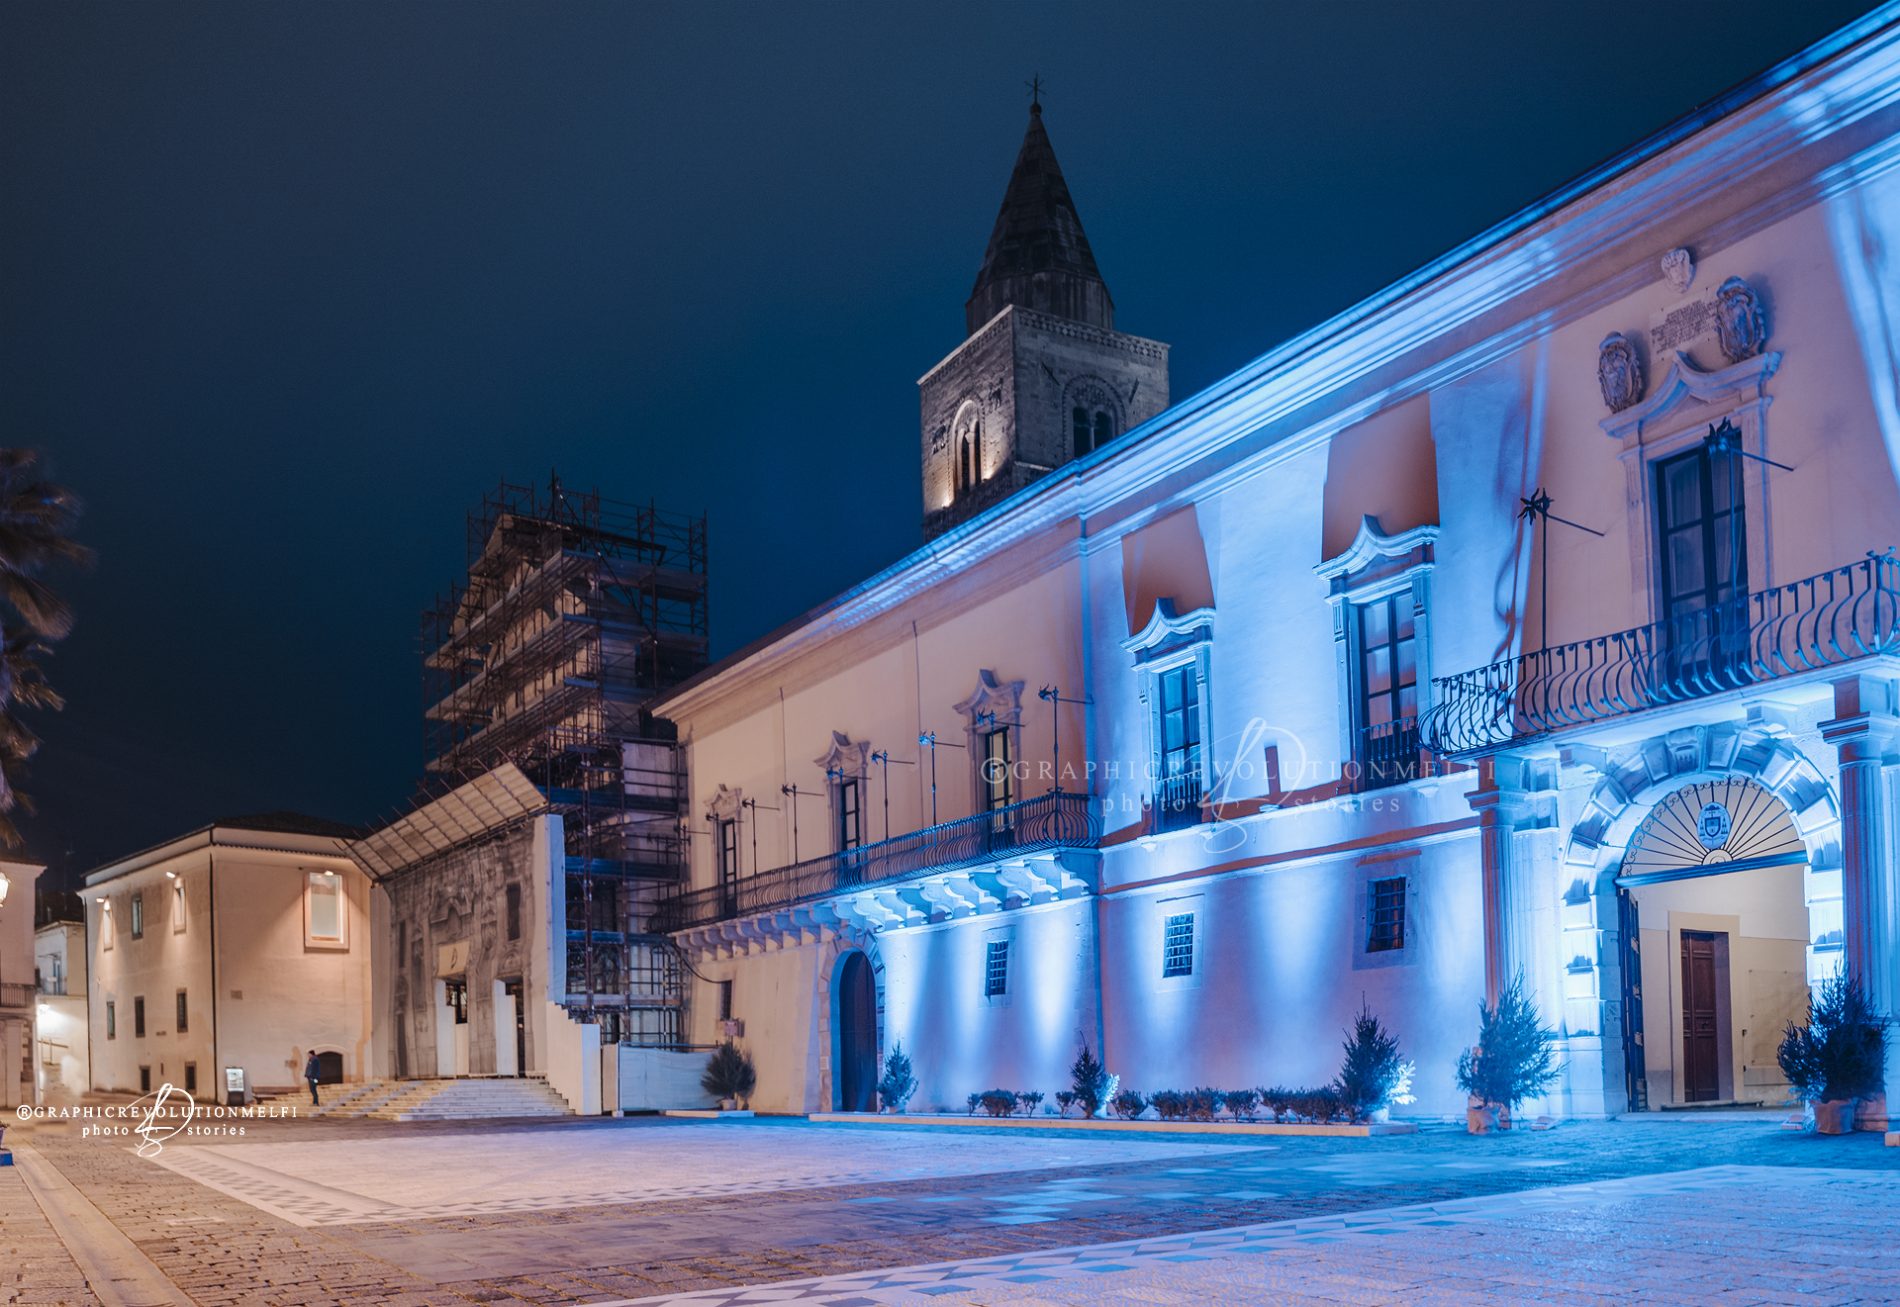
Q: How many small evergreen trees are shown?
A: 6